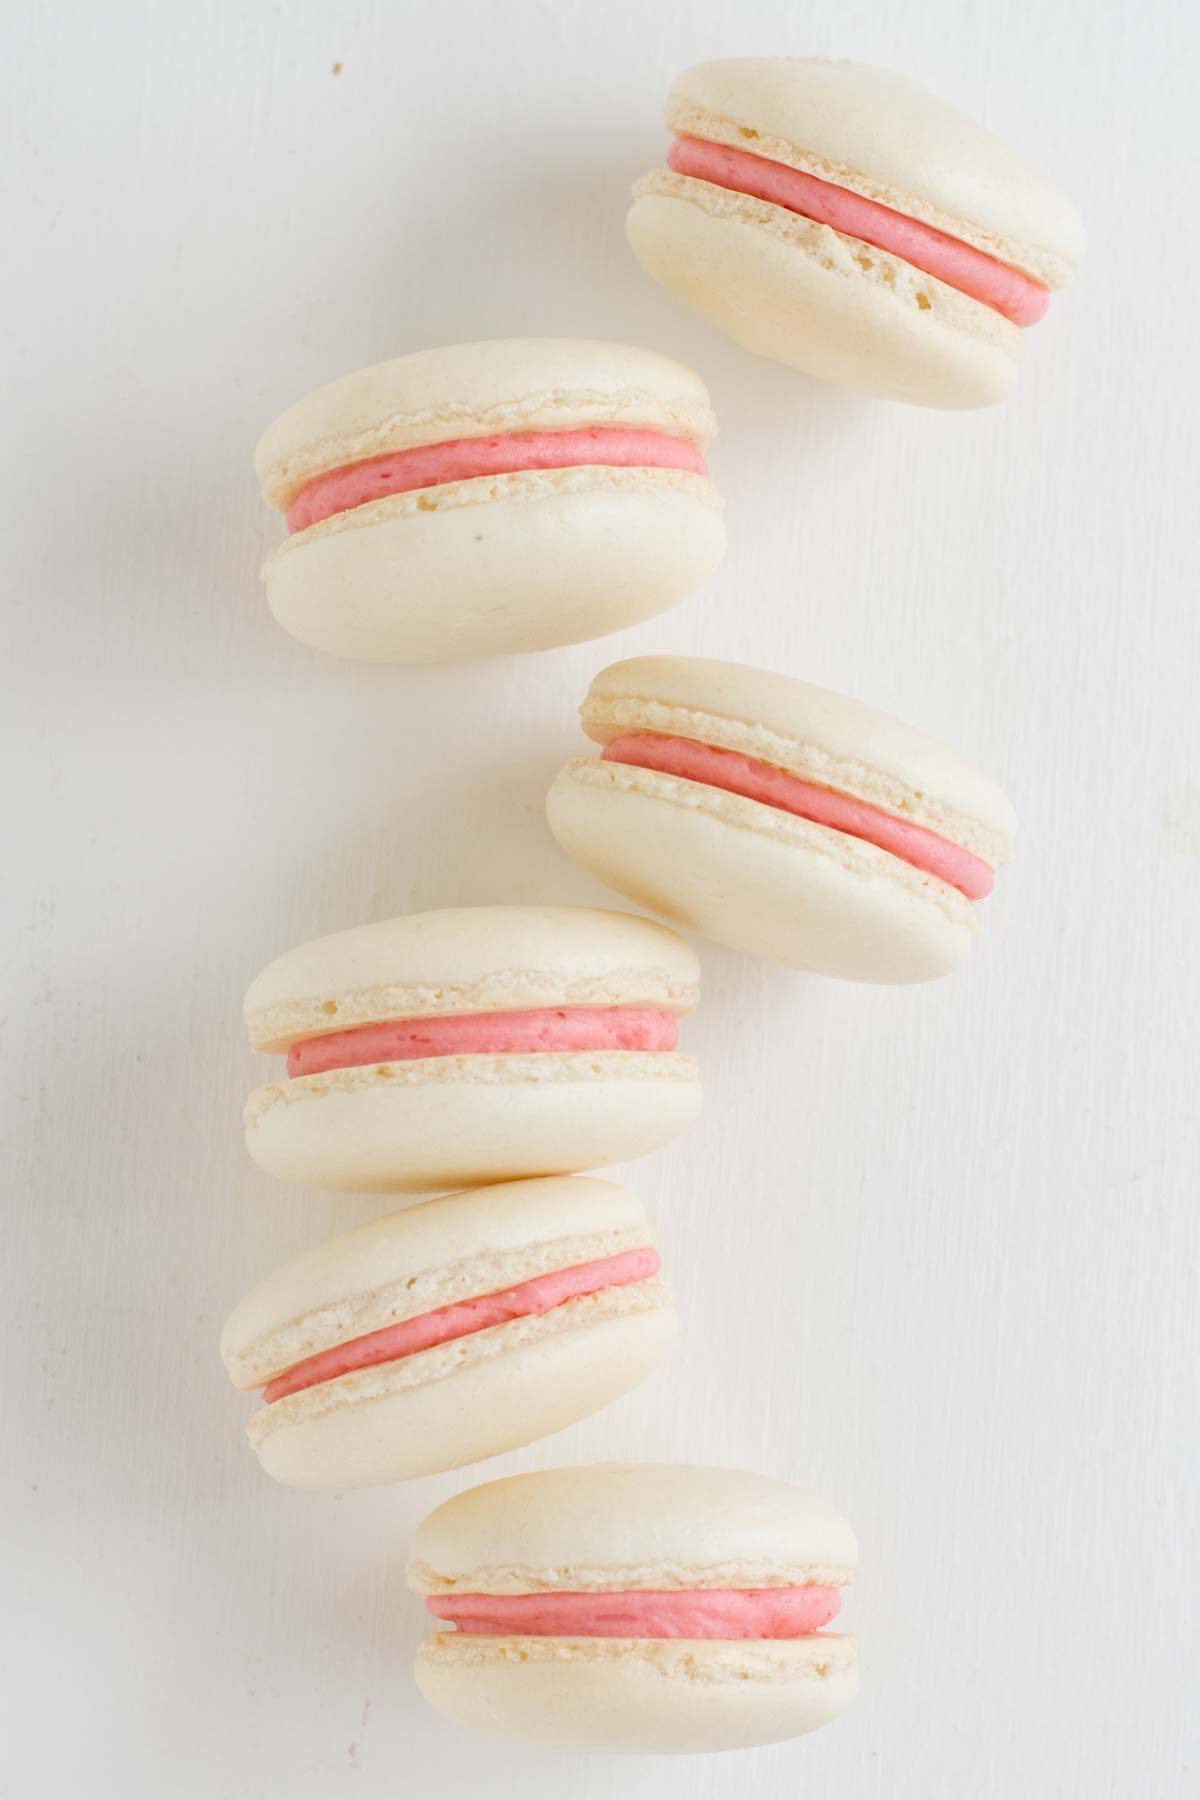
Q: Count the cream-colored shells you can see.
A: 12